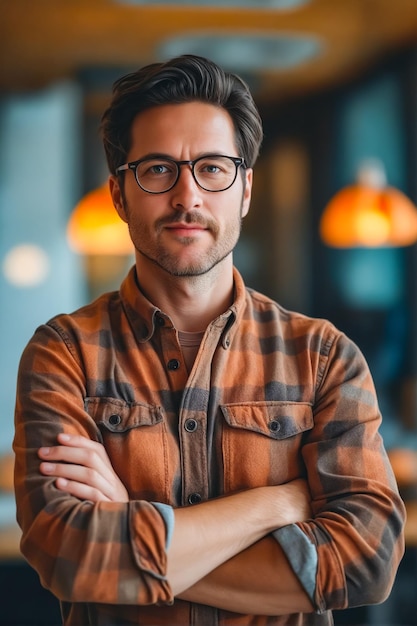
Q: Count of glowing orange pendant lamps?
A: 2